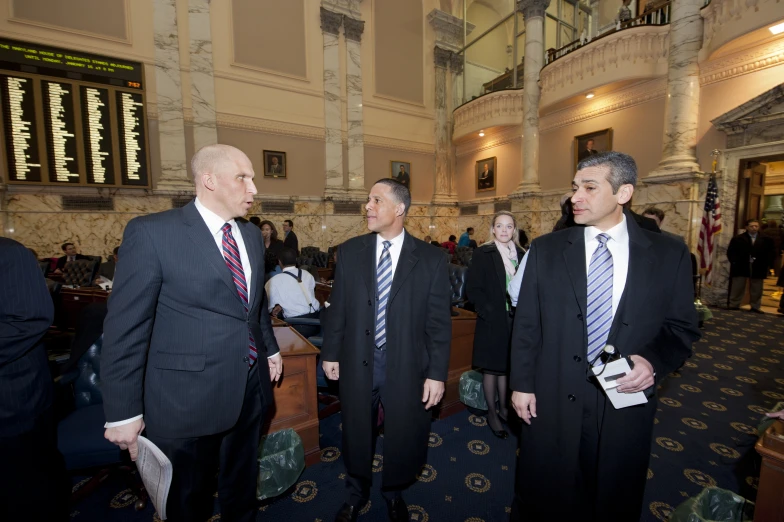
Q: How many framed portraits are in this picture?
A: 4